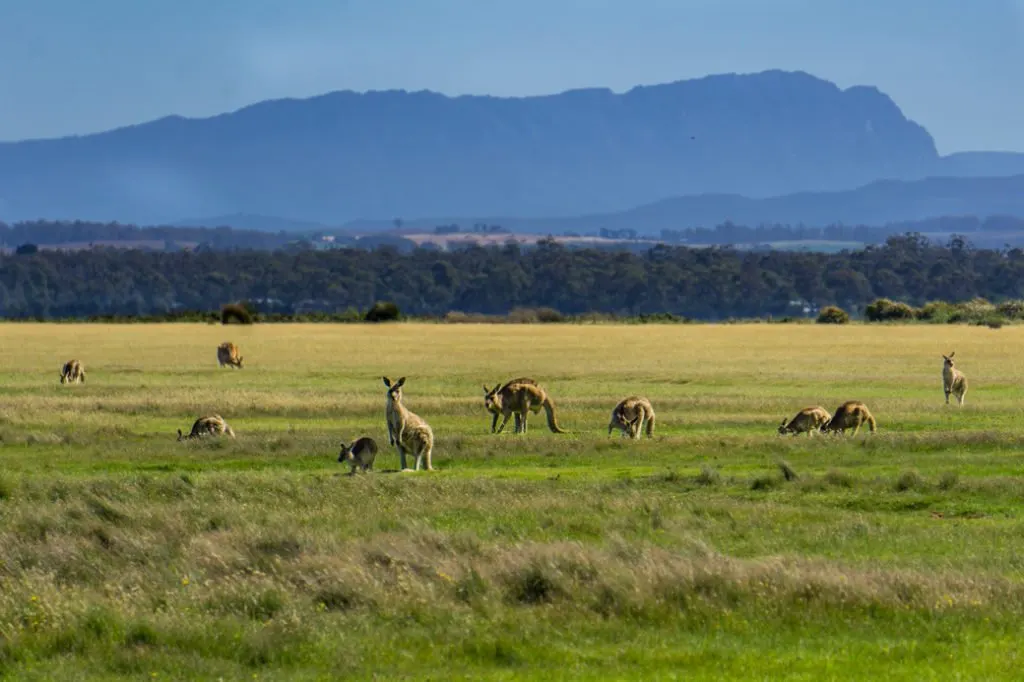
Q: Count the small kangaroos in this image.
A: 1